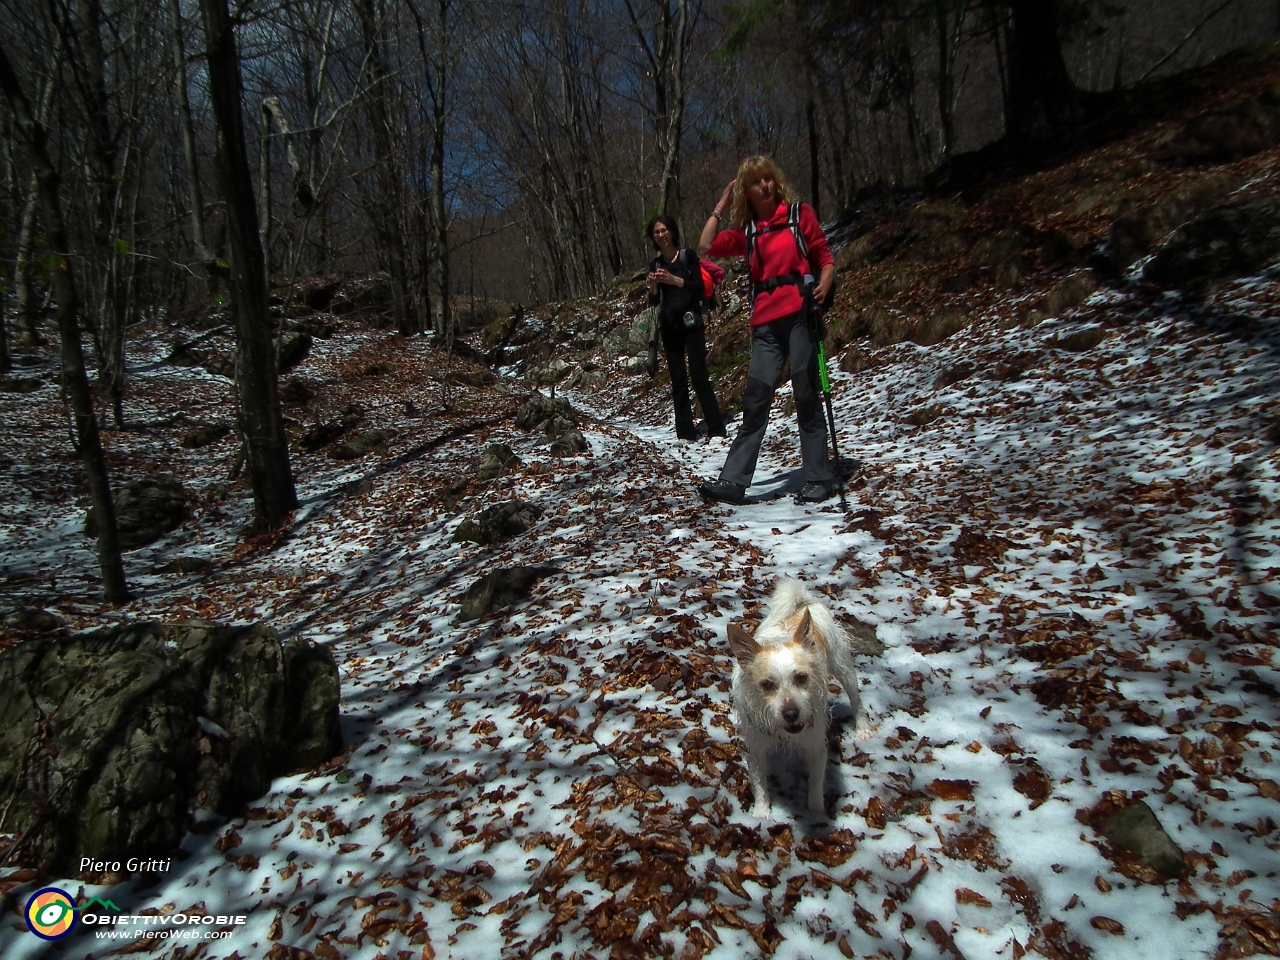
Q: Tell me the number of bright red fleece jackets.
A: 1